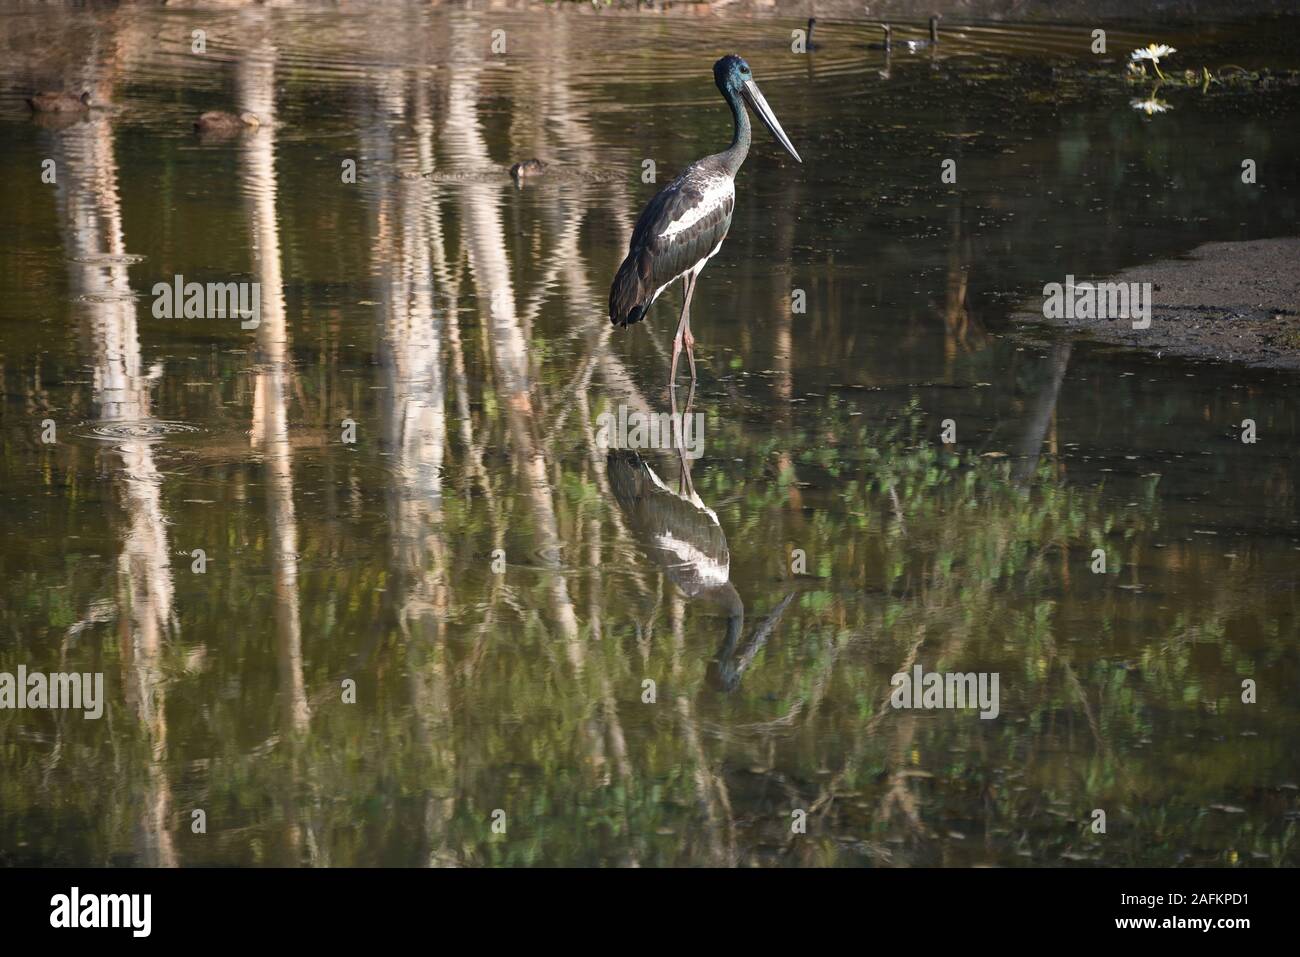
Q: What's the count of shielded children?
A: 0